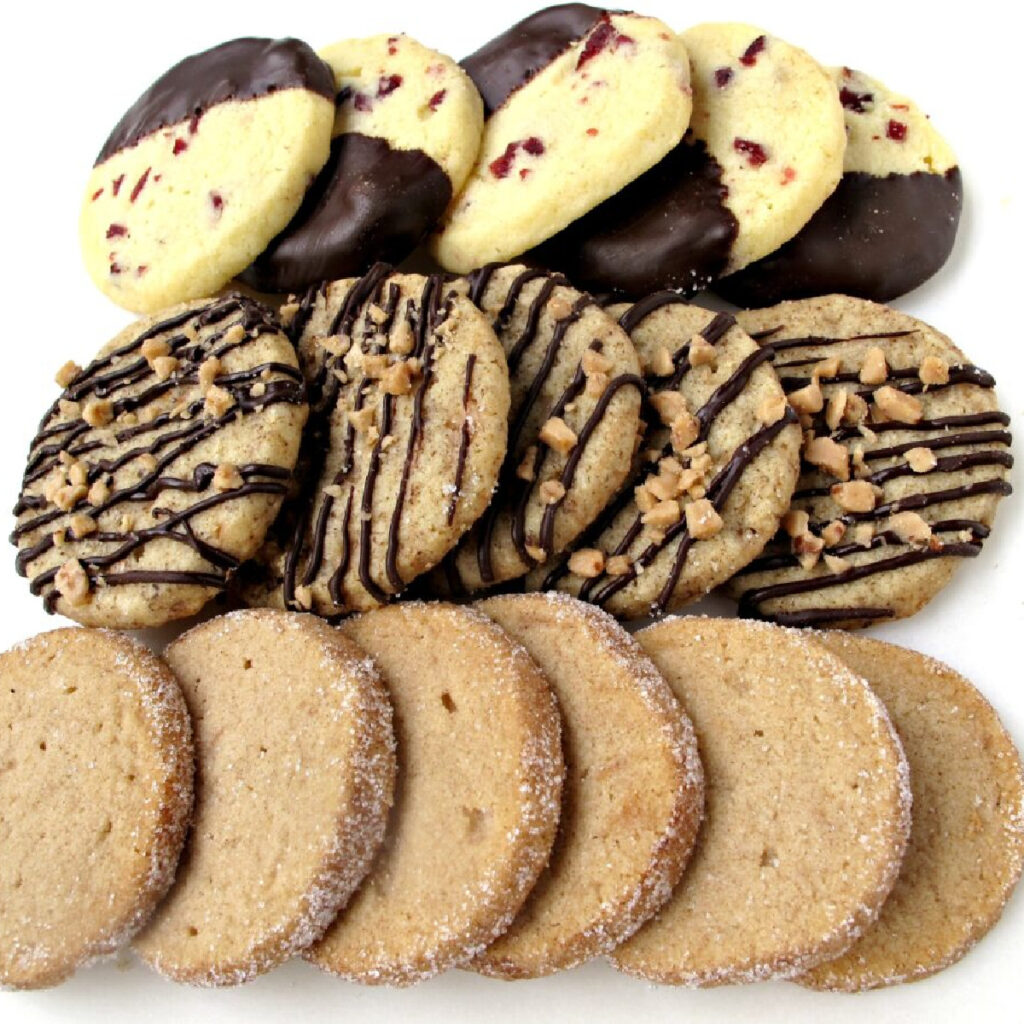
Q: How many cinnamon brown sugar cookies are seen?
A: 6